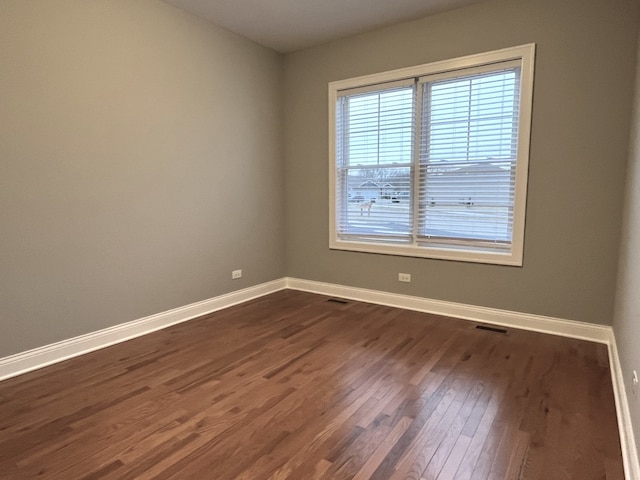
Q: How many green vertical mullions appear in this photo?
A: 0